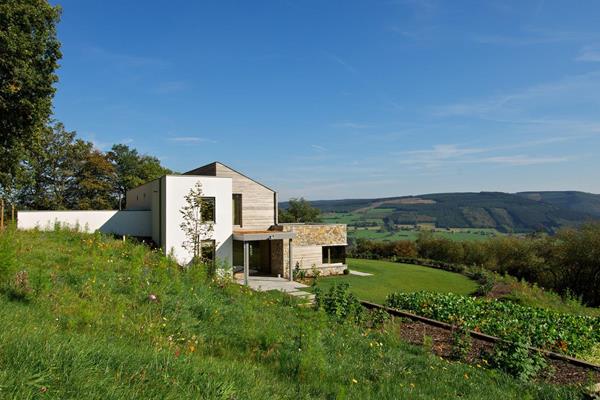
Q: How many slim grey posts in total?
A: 2